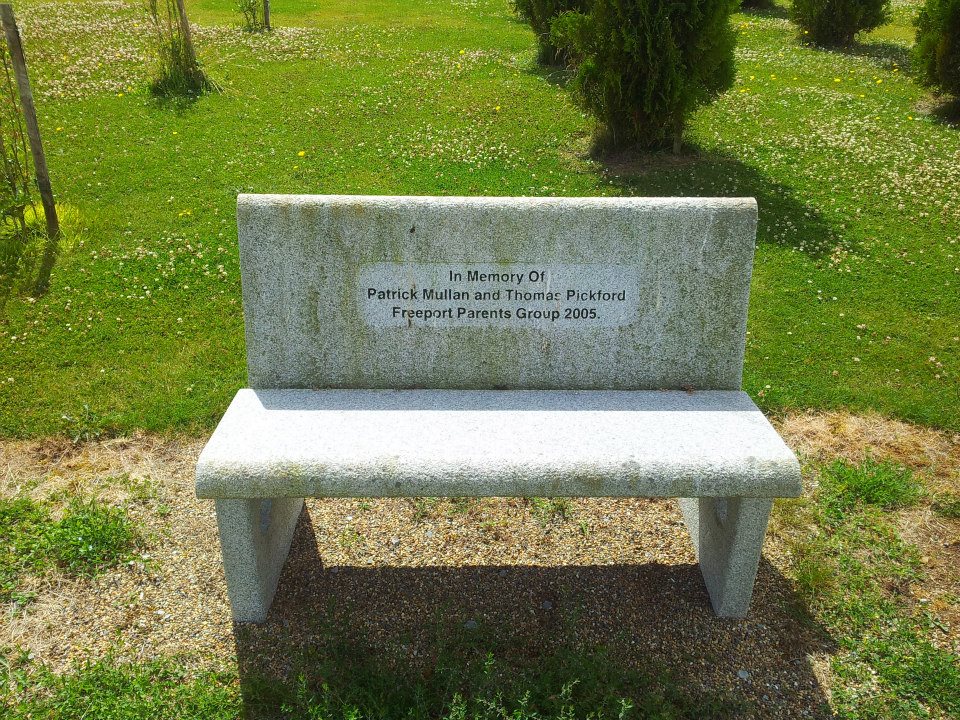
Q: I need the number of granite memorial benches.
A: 1